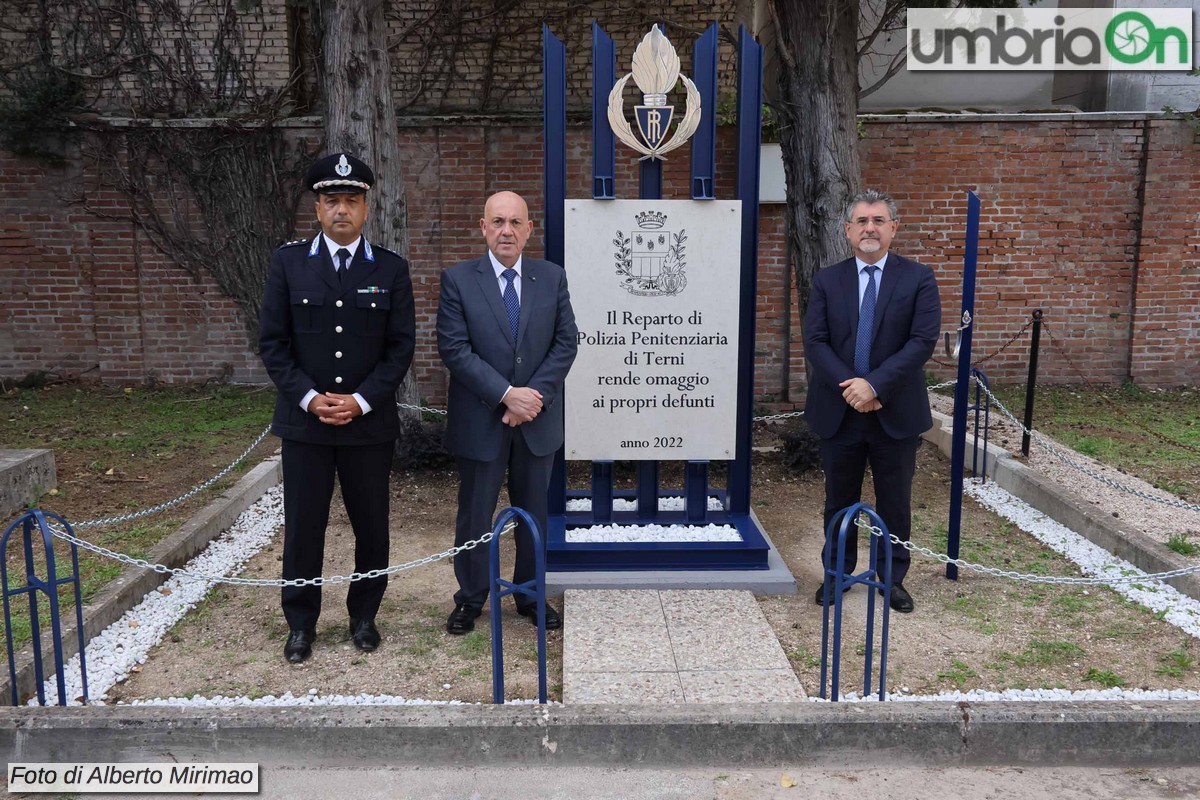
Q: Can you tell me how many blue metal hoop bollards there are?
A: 4